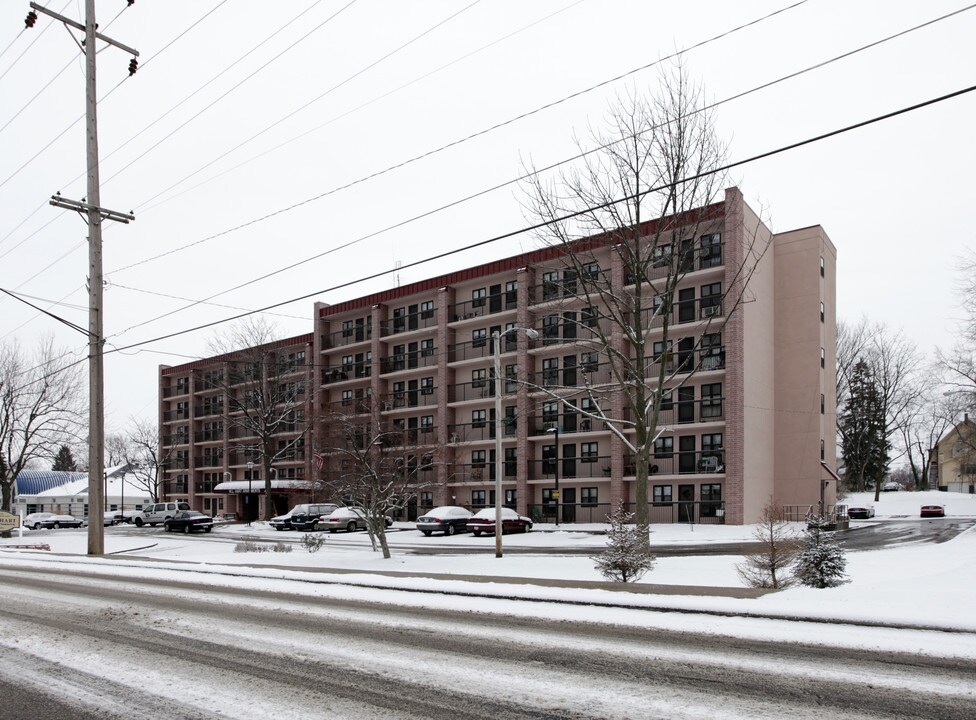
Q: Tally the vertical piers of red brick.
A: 11